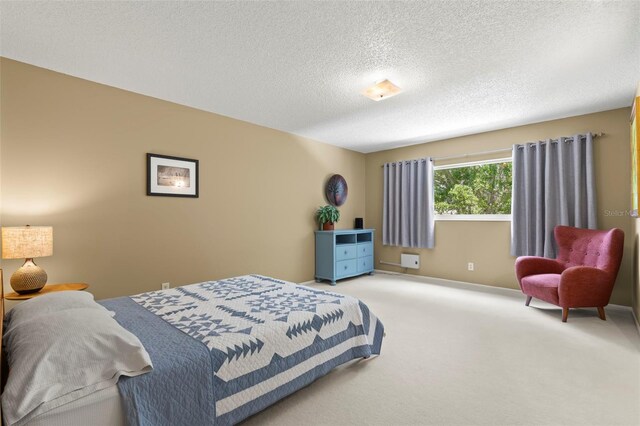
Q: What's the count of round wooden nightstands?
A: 1